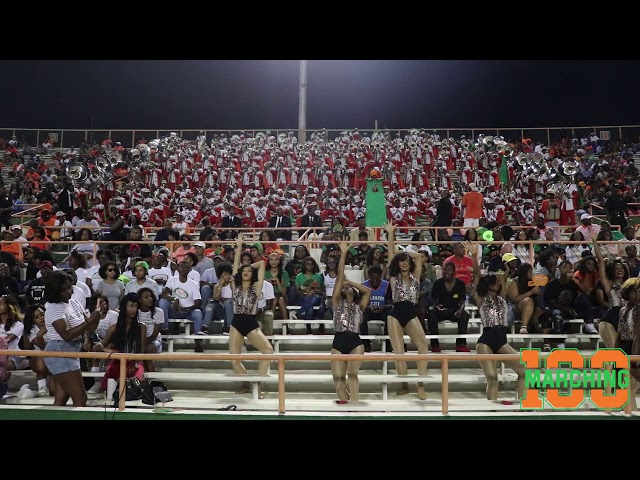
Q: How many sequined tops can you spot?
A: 6